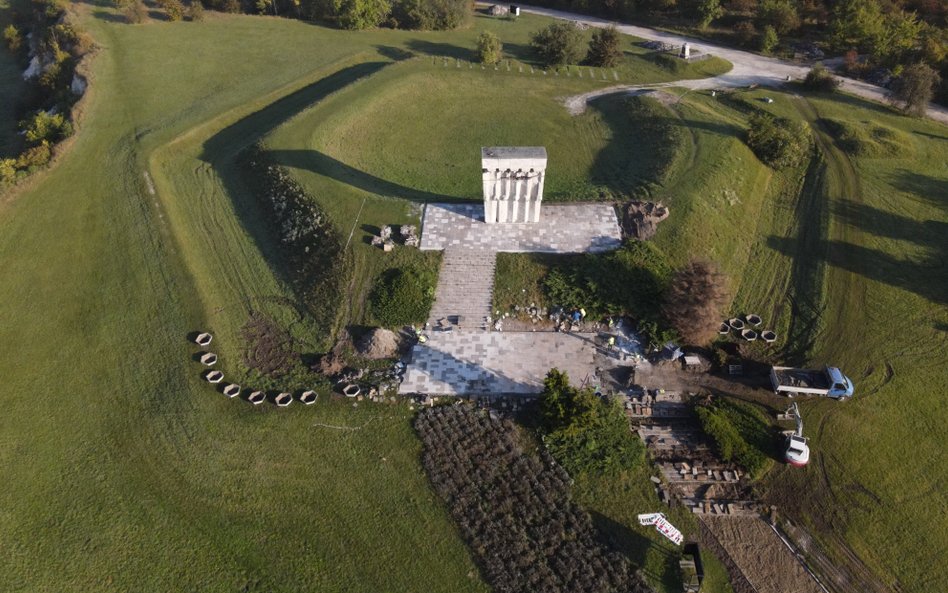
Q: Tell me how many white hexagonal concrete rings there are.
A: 13